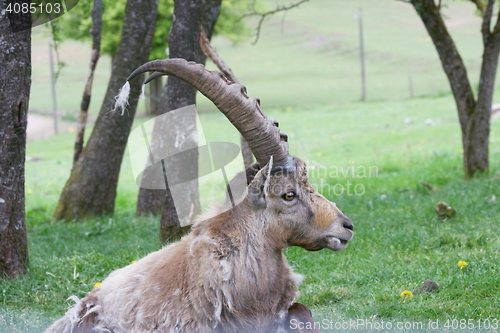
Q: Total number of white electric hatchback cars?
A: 0